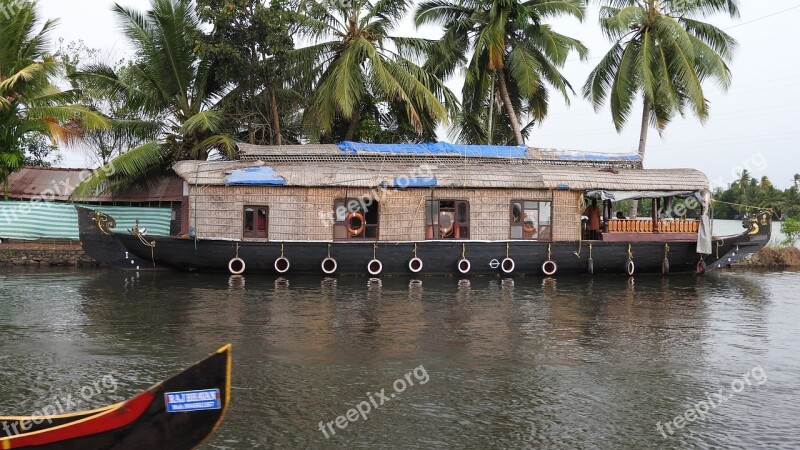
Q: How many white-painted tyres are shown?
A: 9